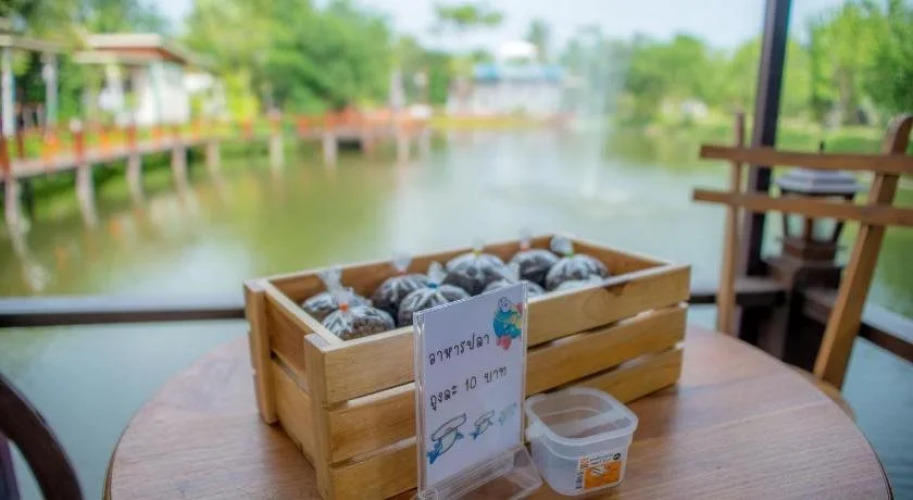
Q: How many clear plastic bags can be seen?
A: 9